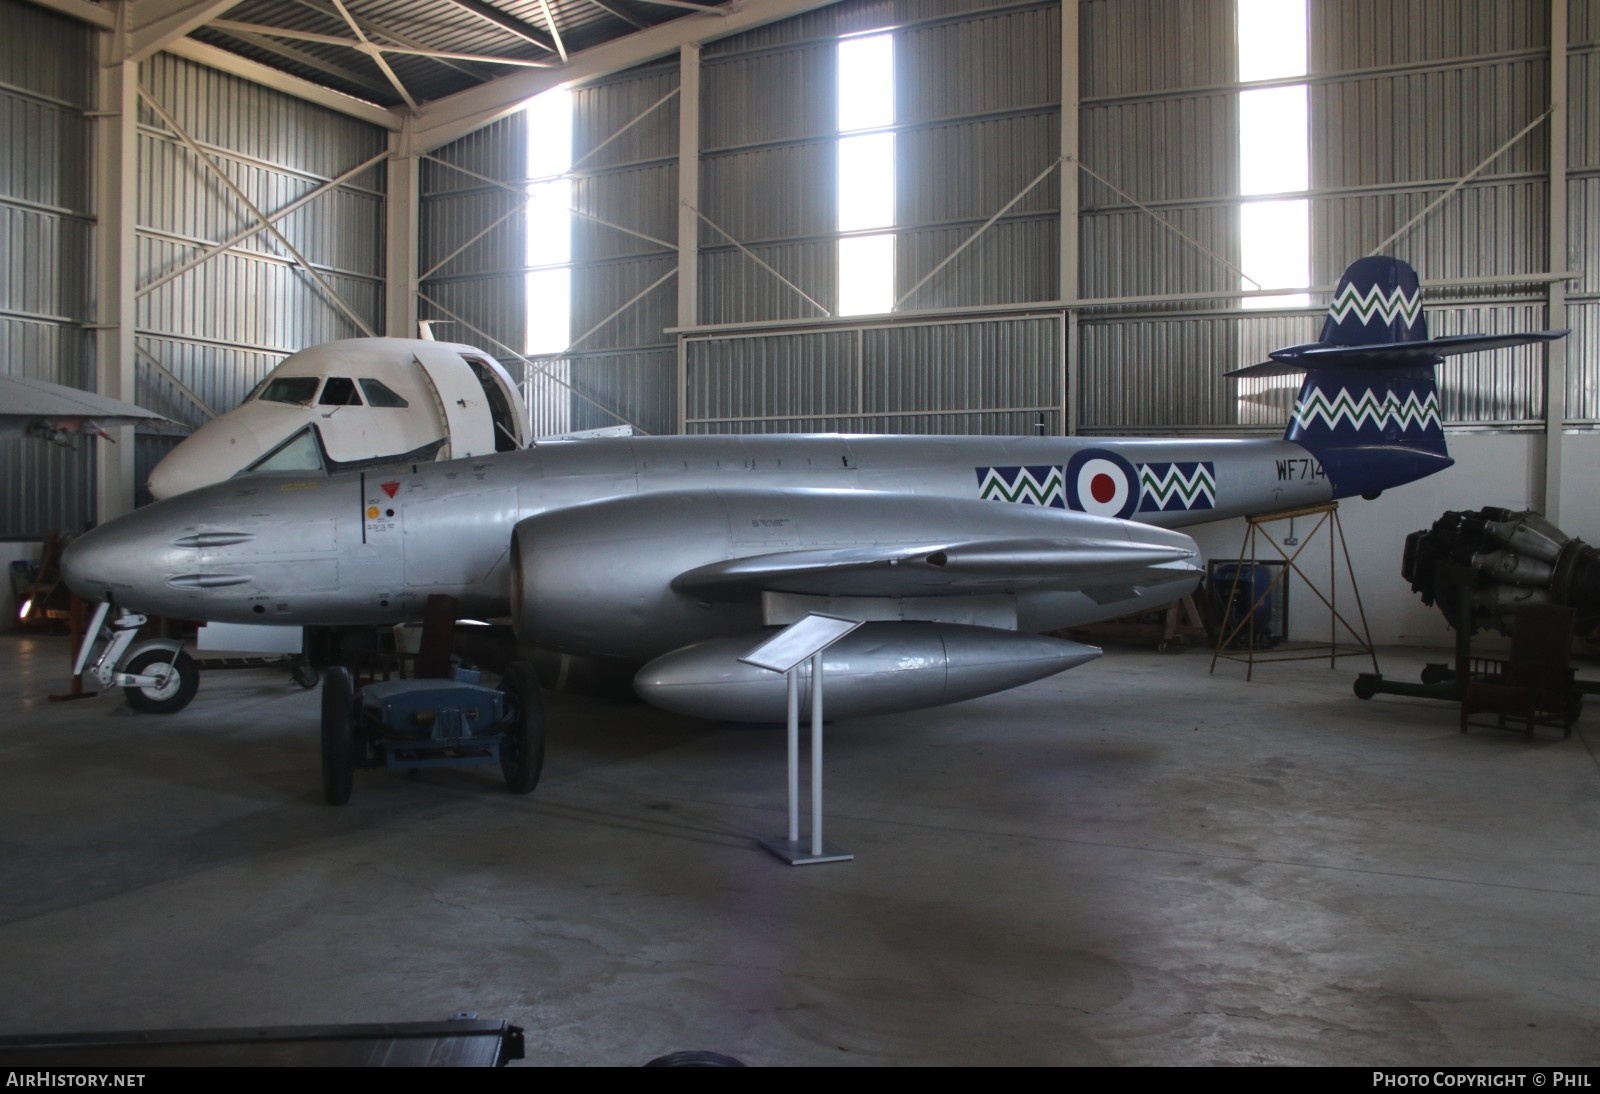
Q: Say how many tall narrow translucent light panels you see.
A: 3